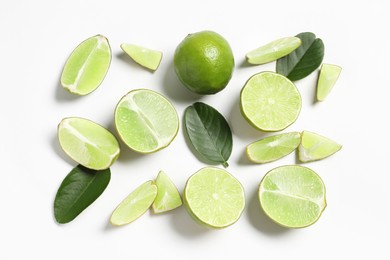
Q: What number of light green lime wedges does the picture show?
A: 9